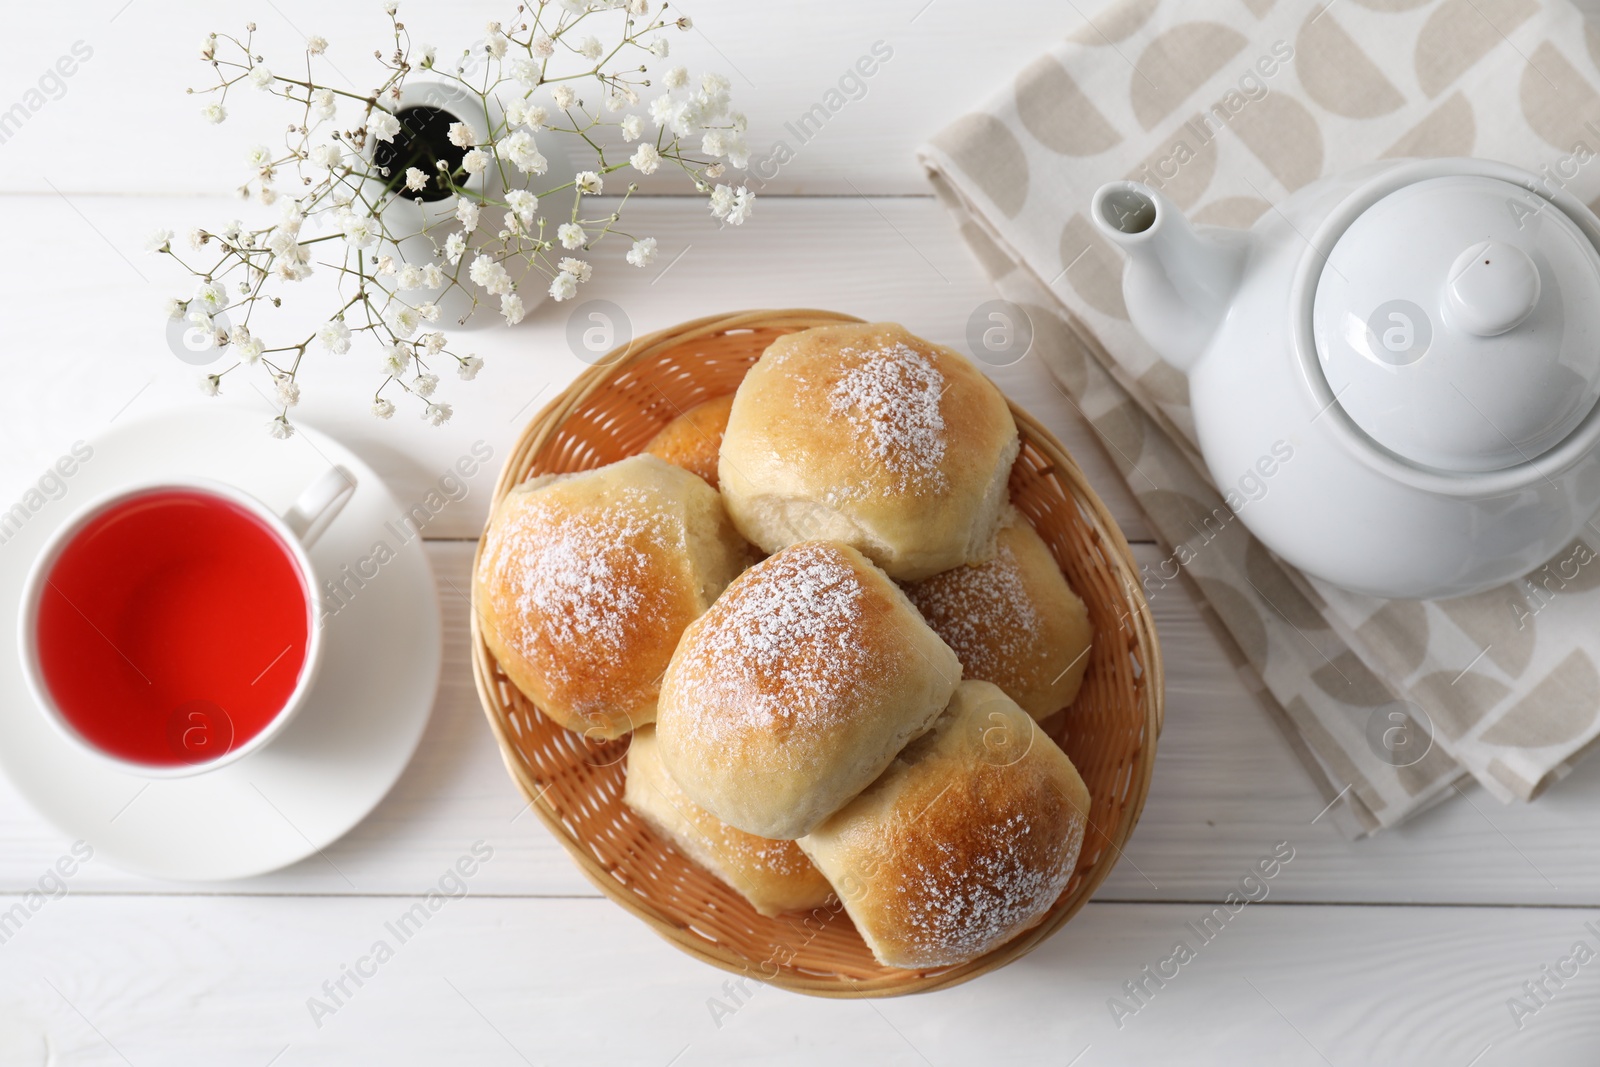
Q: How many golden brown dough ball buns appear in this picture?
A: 7